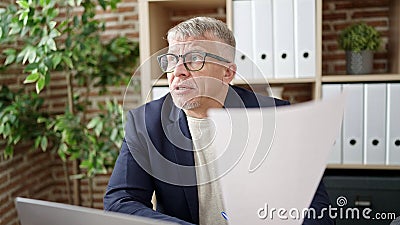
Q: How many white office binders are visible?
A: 8